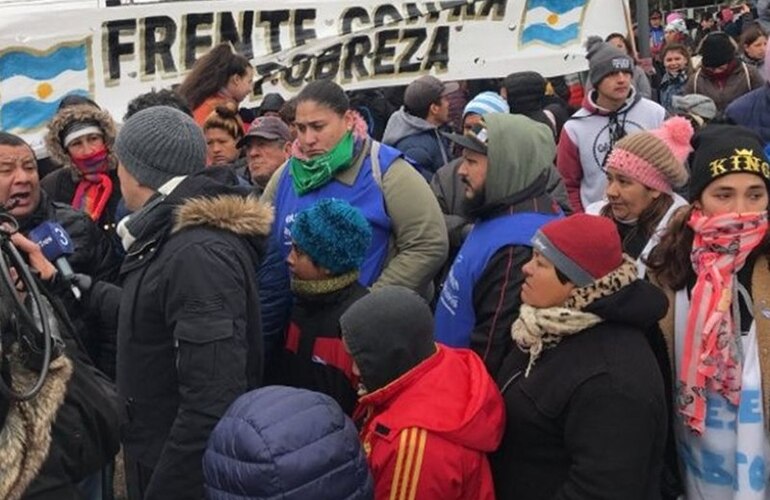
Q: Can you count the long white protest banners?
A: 1